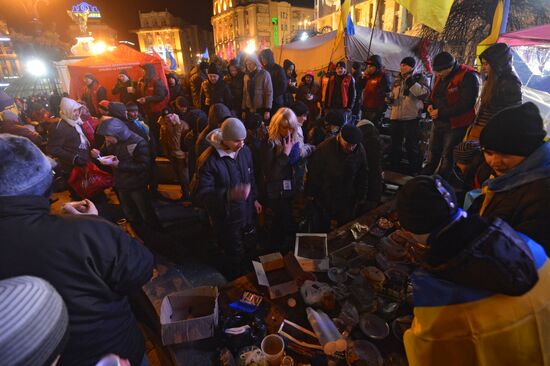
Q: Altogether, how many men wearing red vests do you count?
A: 5